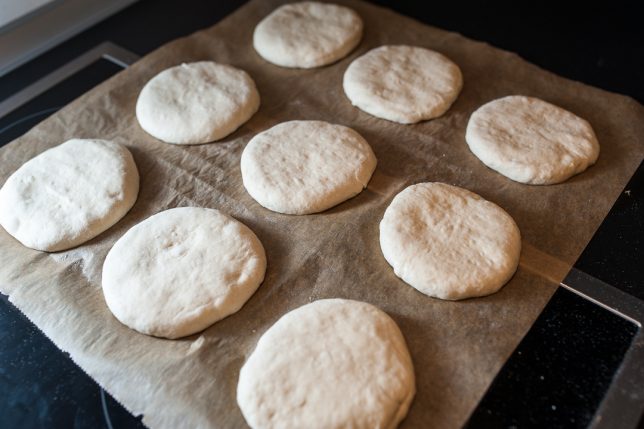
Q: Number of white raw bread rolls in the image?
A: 9